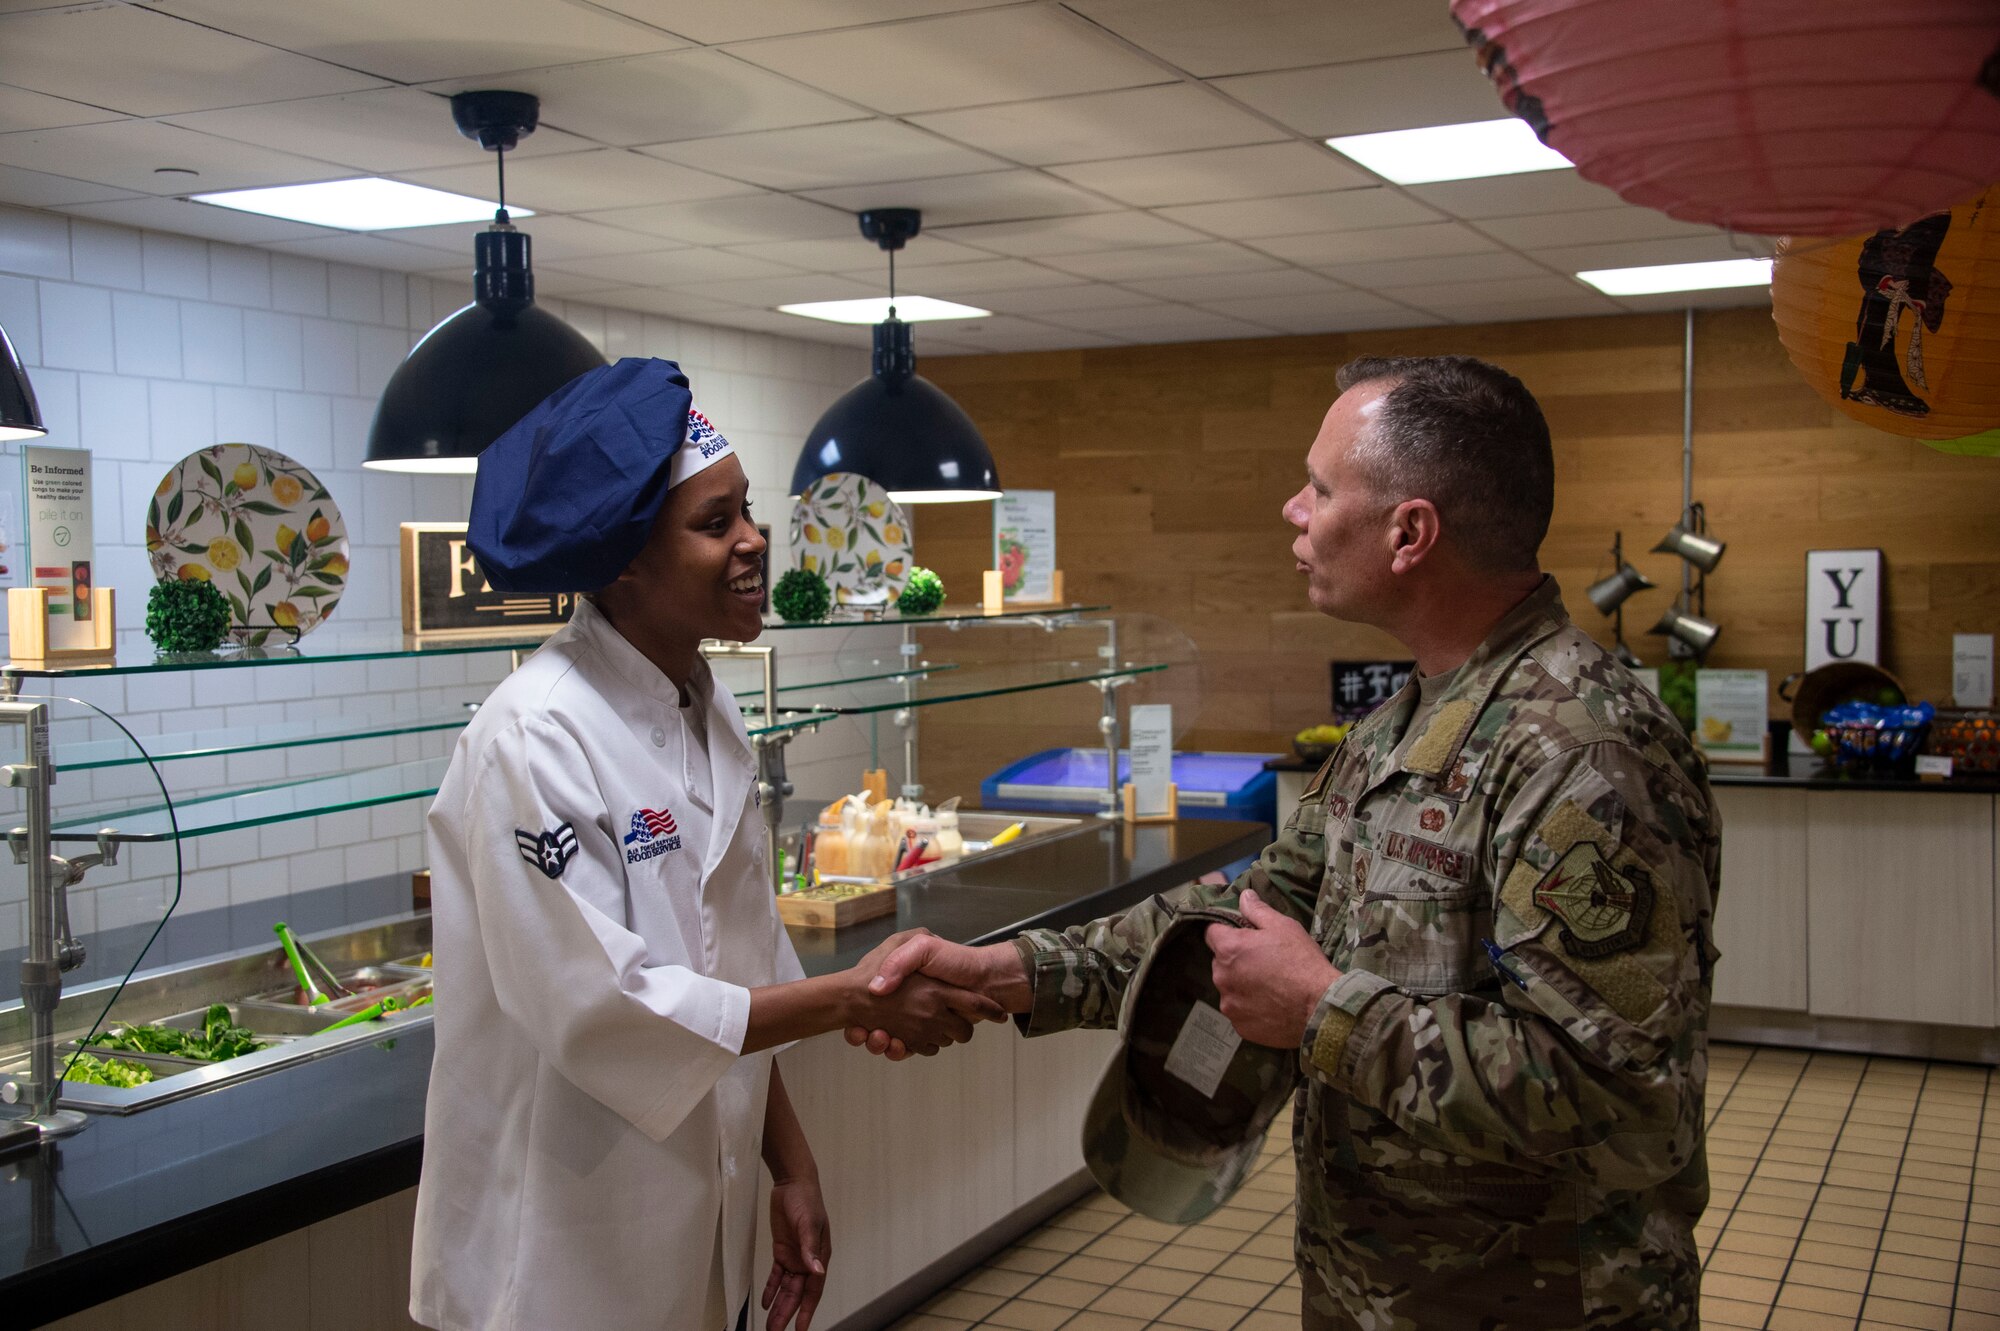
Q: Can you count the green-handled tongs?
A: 2